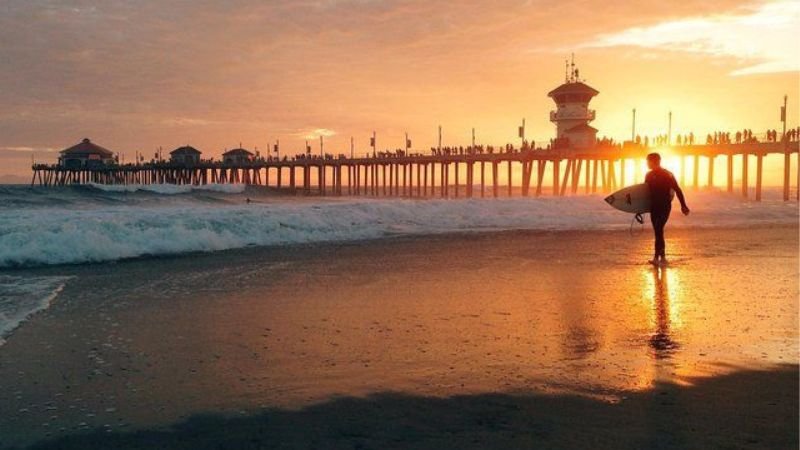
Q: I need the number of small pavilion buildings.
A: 3